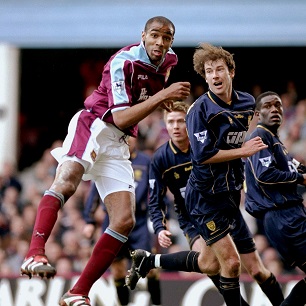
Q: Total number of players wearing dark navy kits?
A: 4